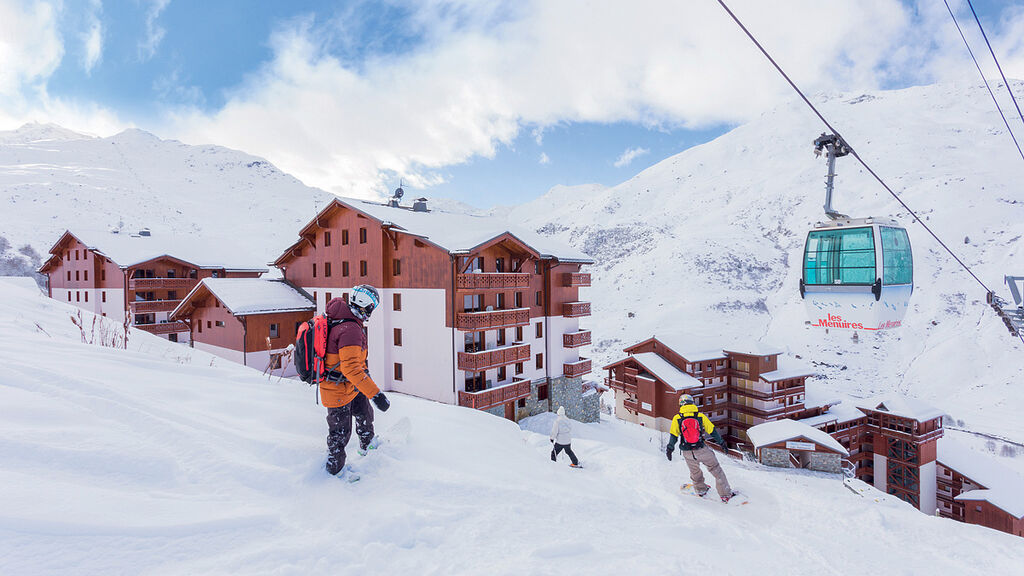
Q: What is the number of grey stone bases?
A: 2